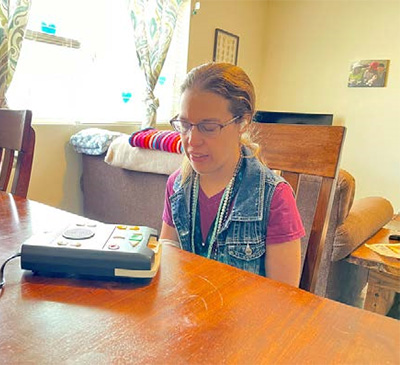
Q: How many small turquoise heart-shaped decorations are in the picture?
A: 3